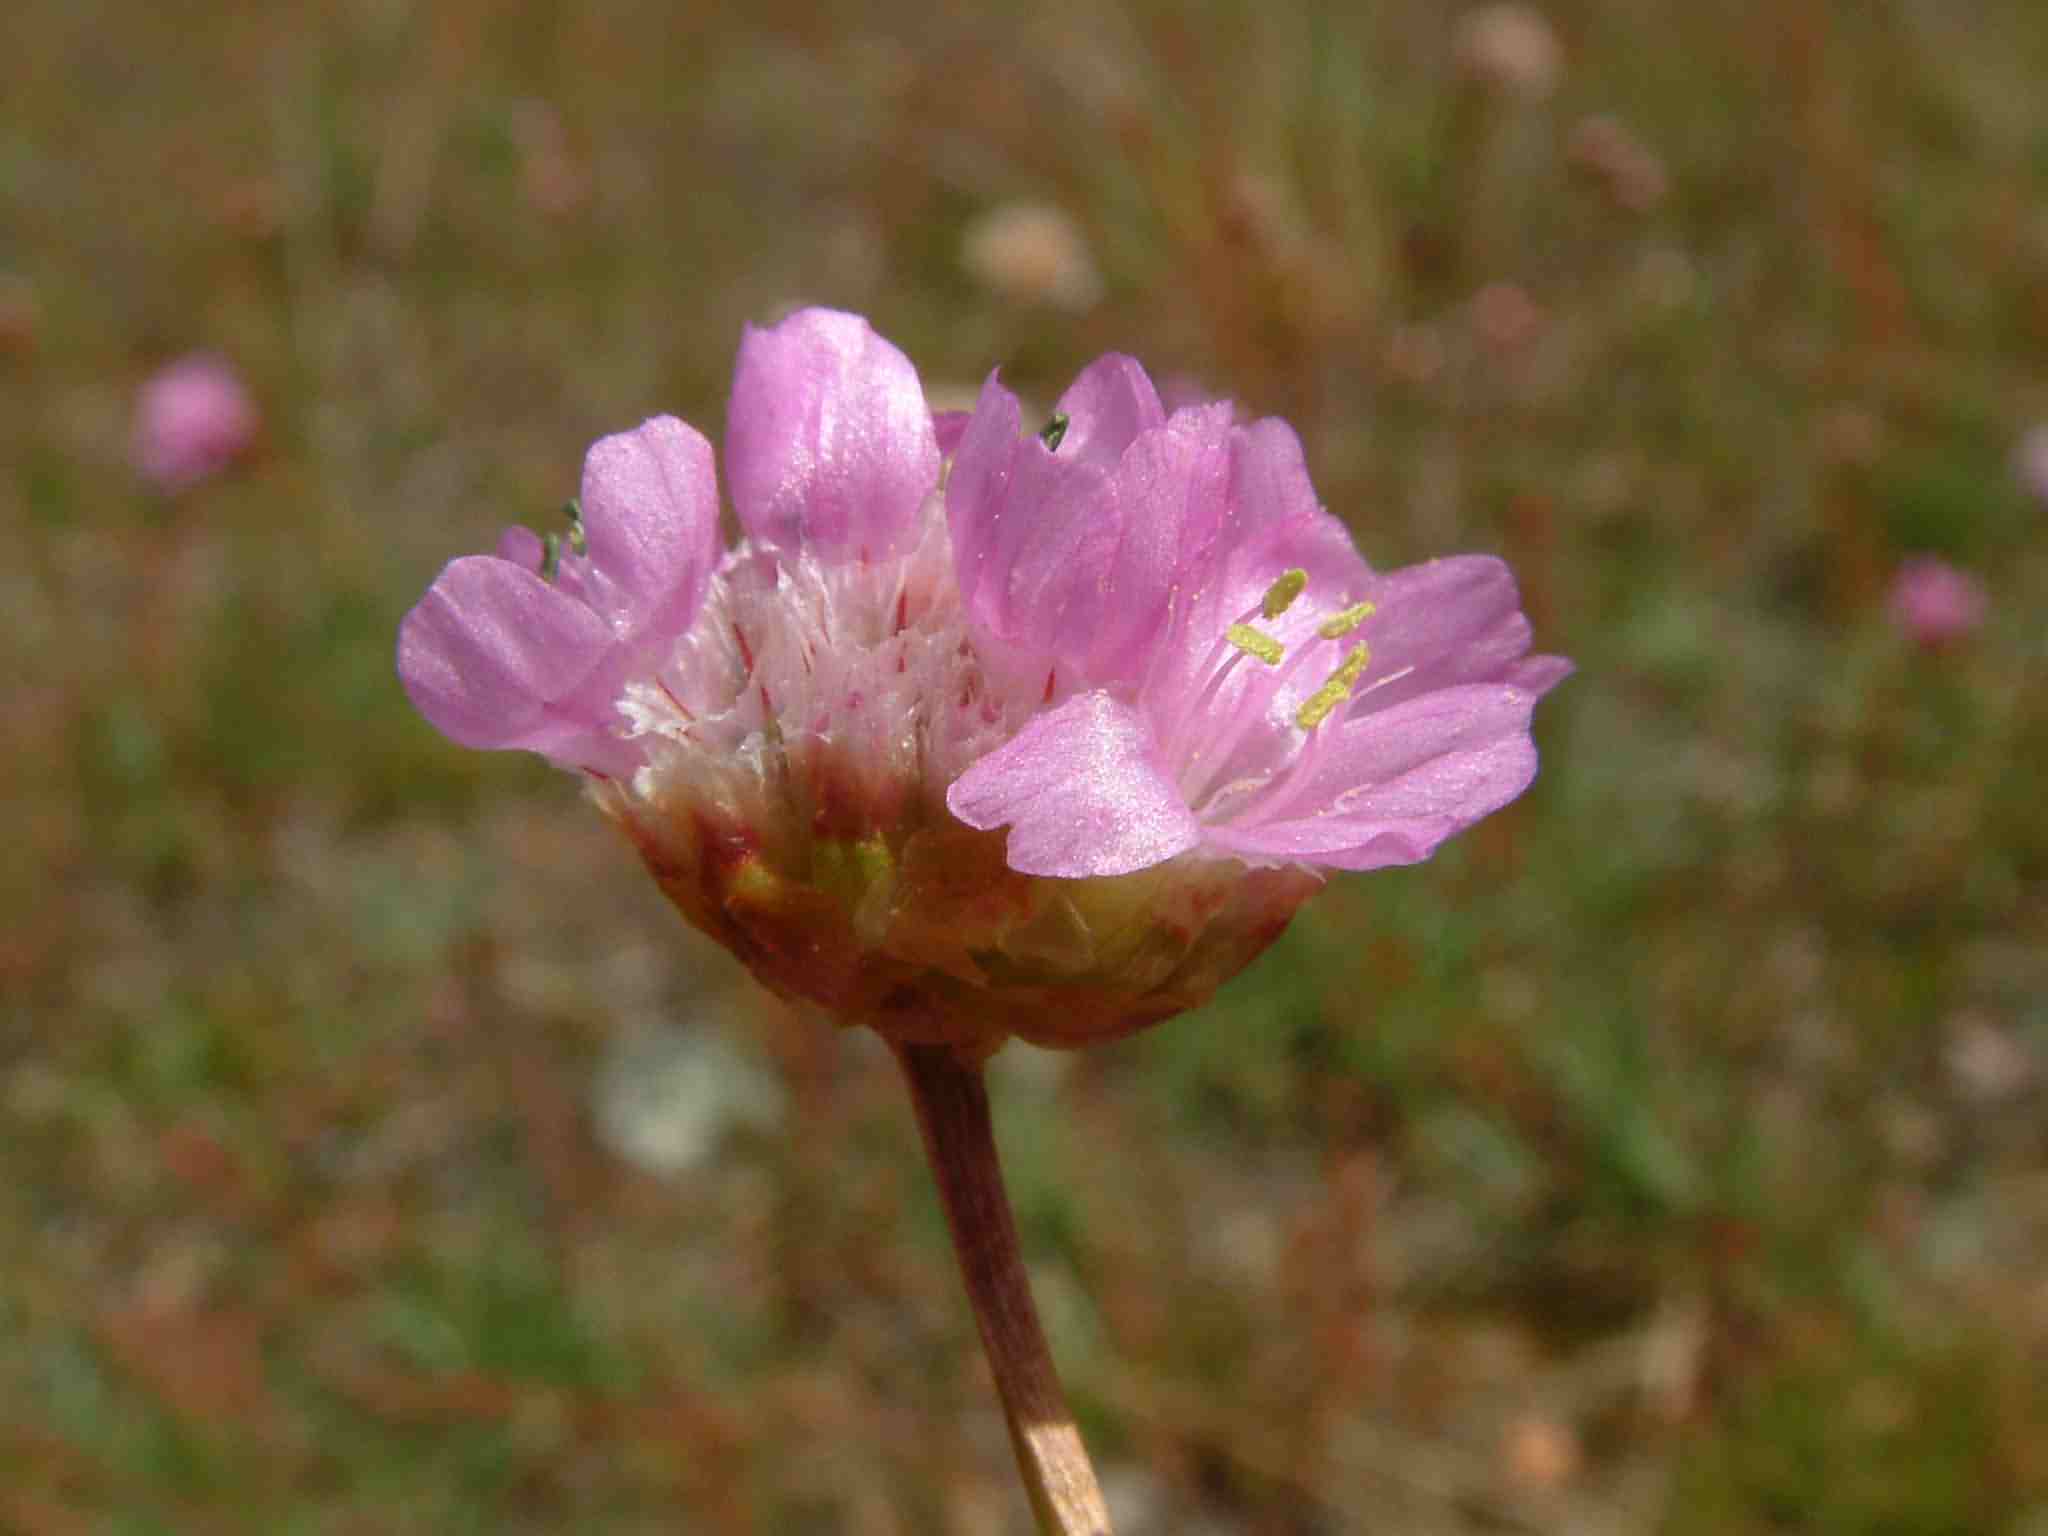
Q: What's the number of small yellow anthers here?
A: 5